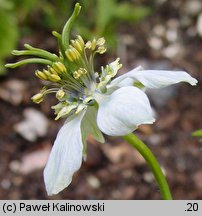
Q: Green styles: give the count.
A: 5